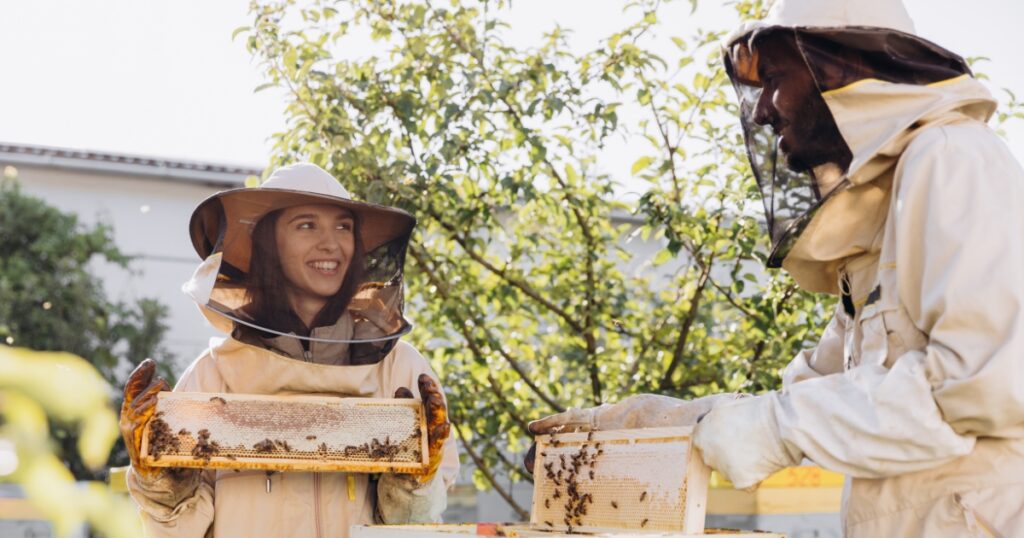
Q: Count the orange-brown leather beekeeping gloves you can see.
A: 2